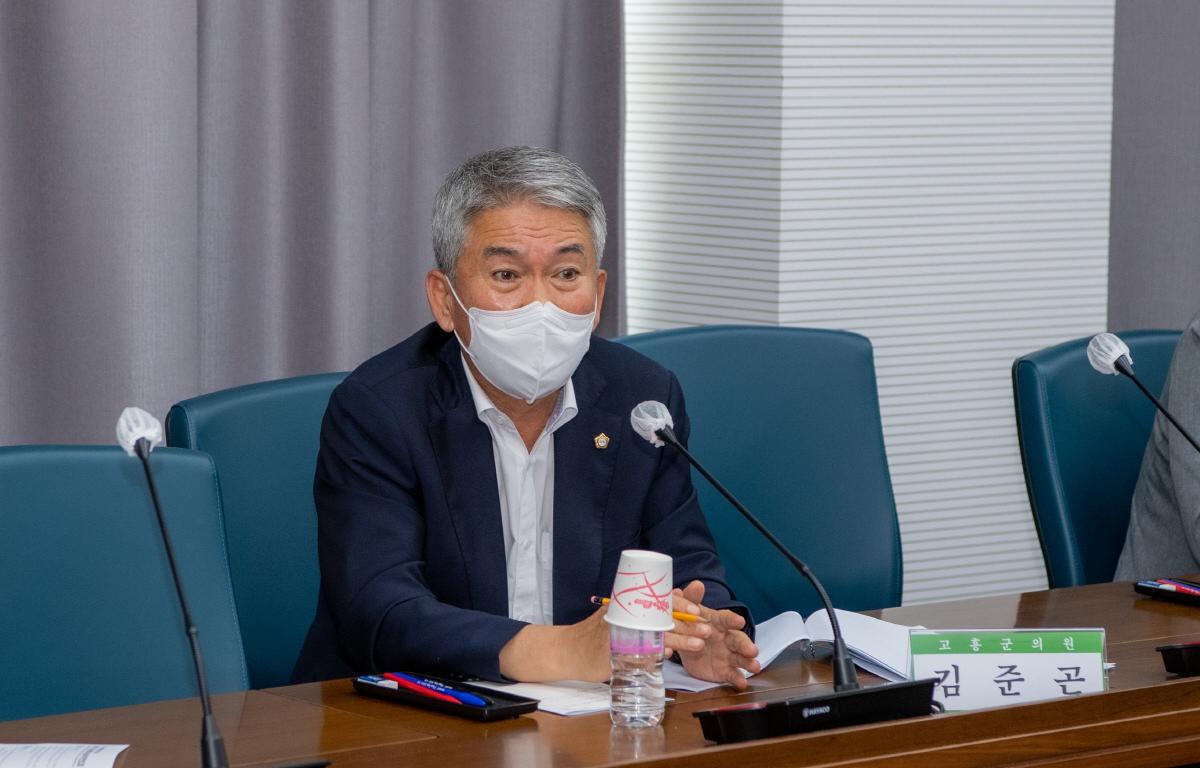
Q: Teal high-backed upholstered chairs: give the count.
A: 4